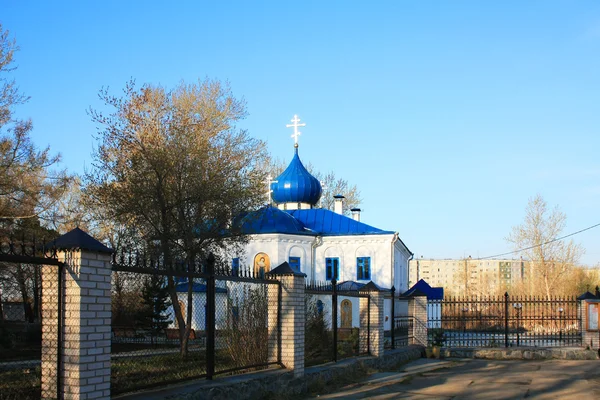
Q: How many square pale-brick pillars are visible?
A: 5